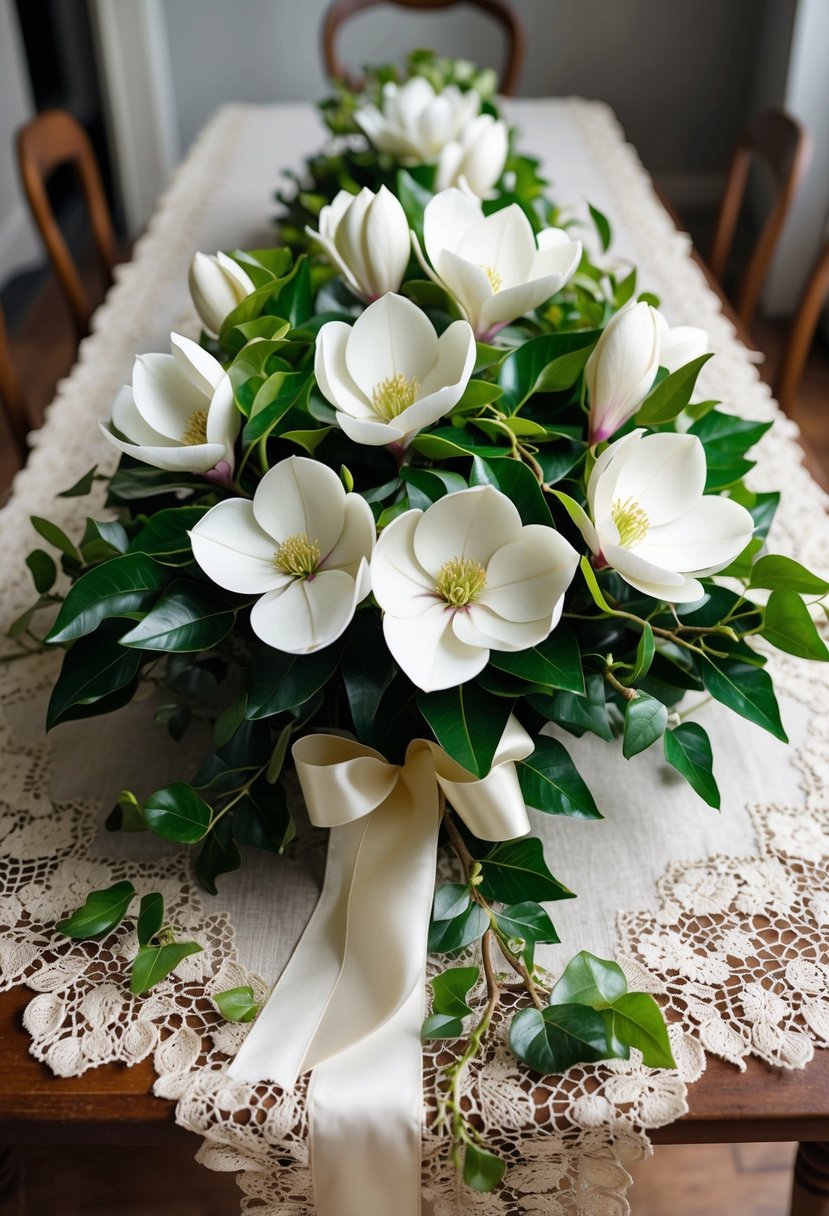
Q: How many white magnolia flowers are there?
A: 11